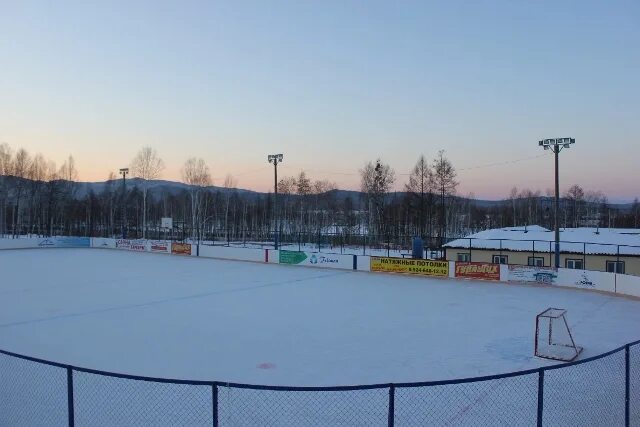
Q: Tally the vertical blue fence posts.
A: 5